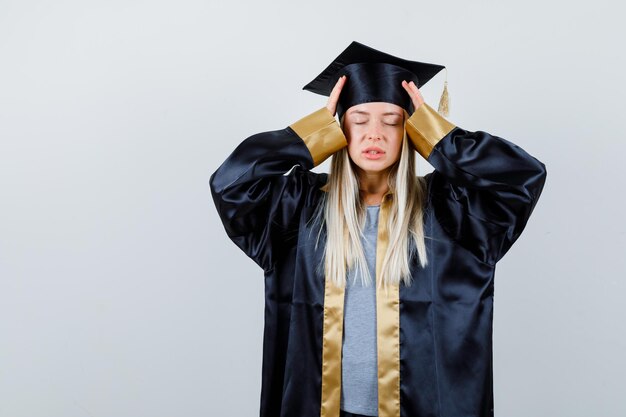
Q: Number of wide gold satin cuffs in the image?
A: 2